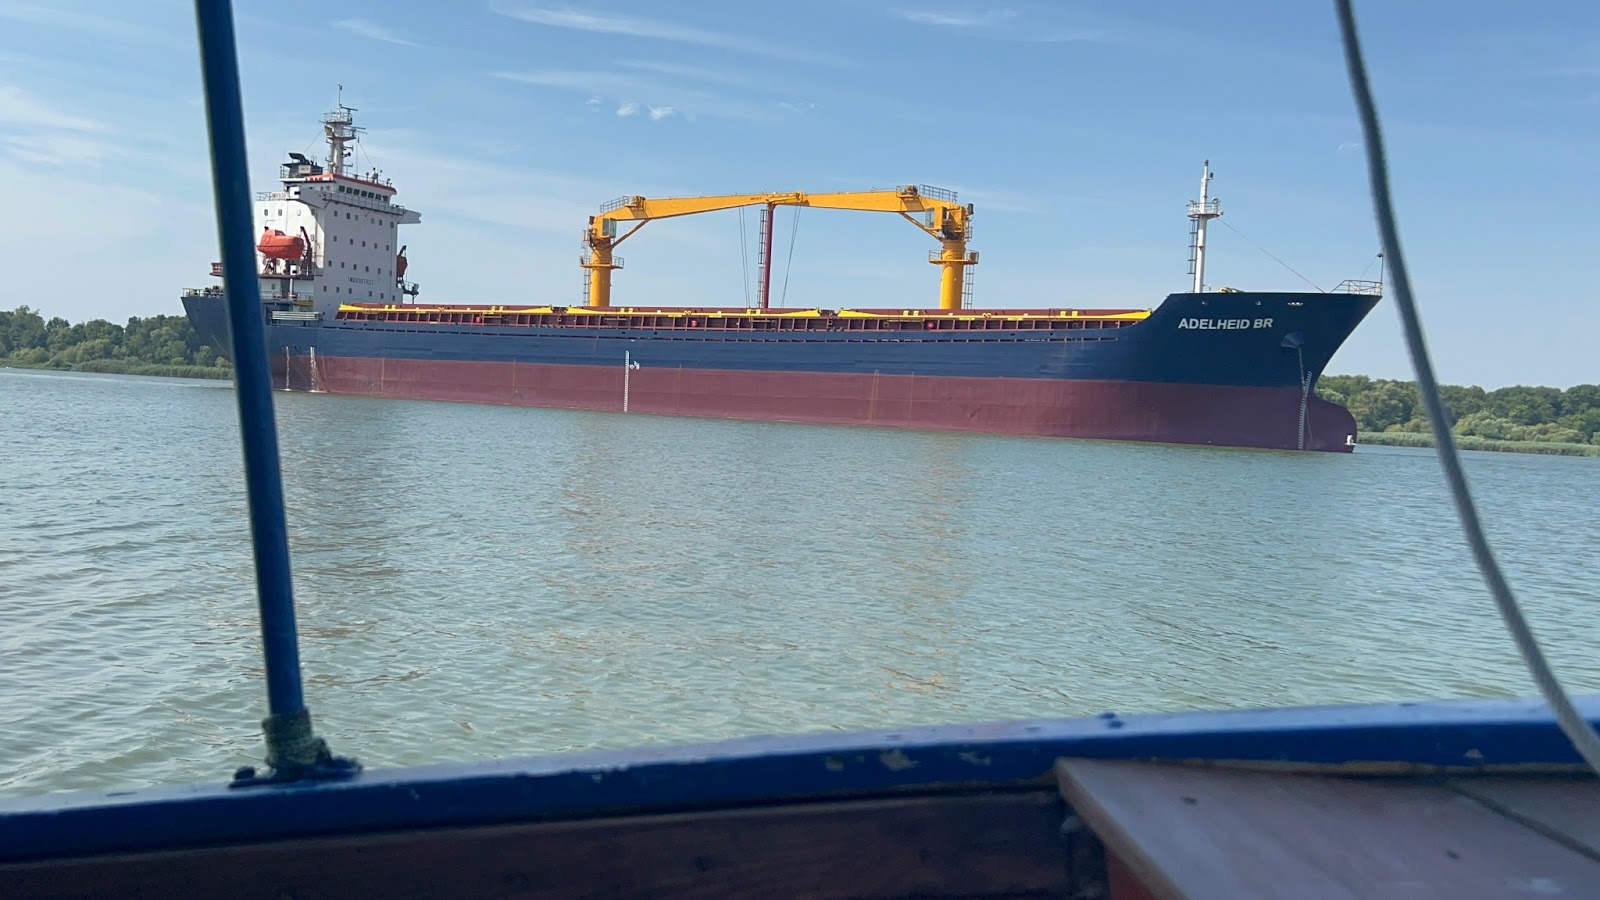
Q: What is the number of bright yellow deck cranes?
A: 2